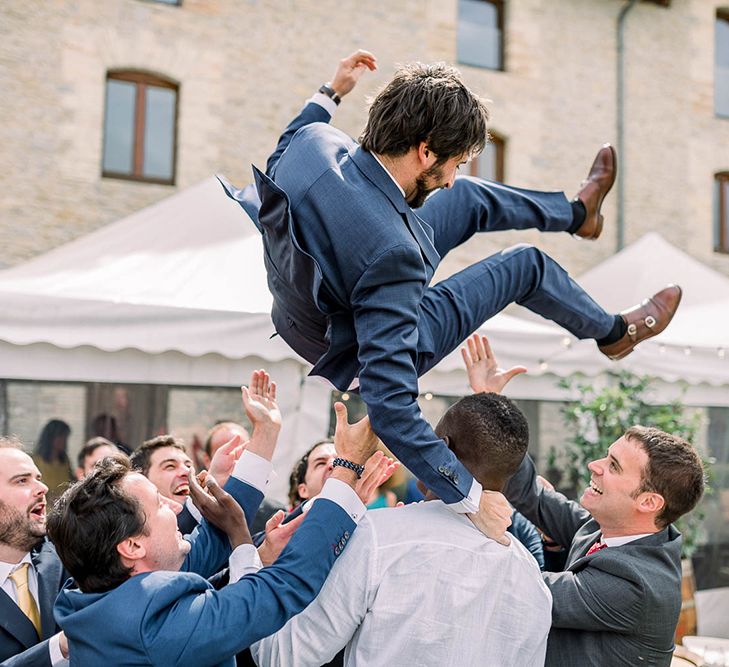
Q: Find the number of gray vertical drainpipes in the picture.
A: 1